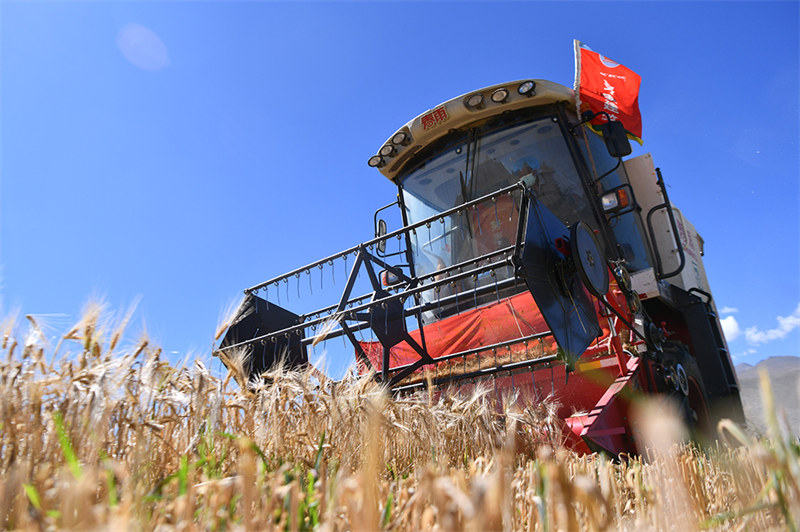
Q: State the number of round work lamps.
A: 6